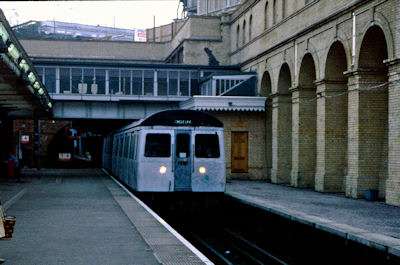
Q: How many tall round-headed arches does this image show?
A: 5